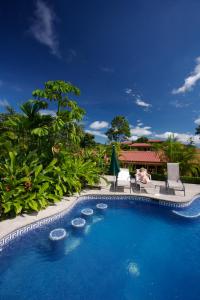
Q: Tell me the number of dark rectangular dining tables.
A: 0